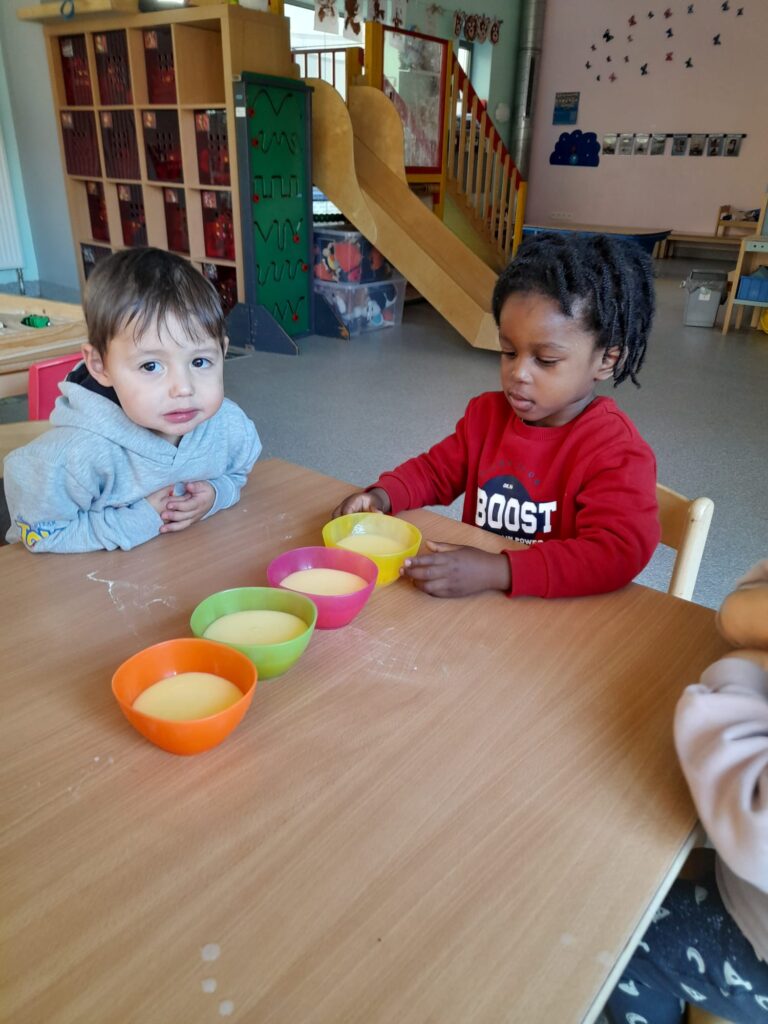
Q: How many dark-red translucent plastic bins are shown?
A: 13